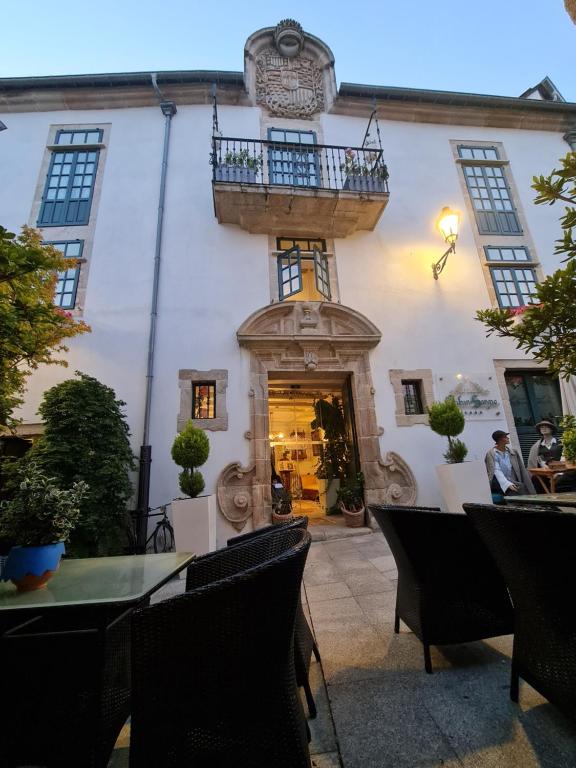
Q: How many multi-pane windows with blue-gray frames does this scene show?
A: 6